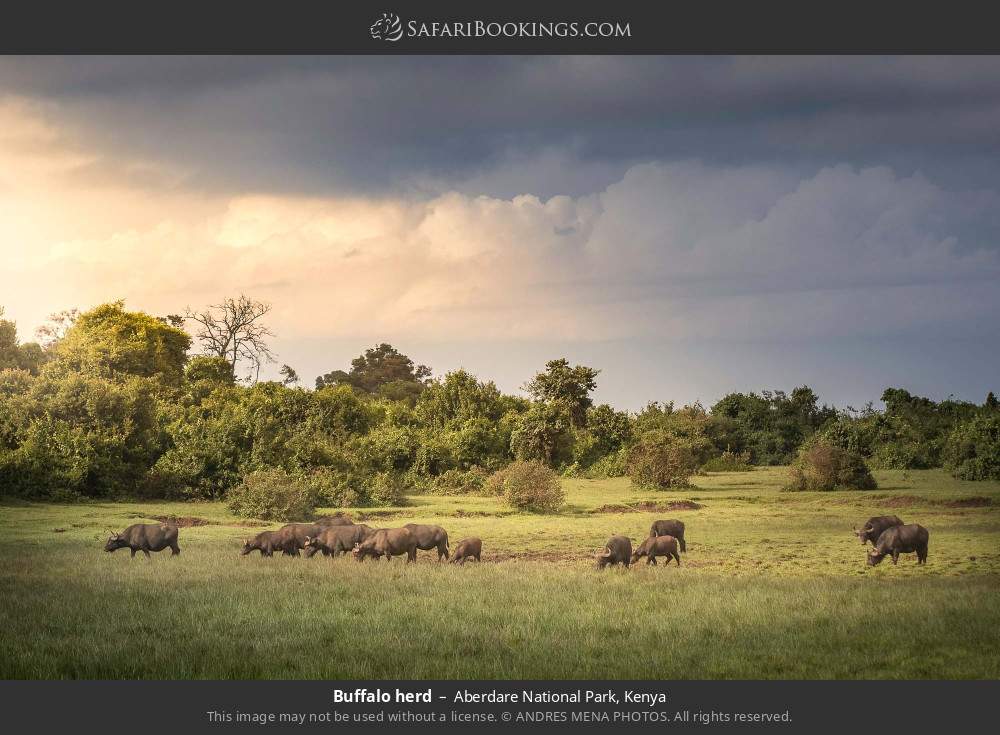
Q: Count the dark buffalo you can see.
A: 13